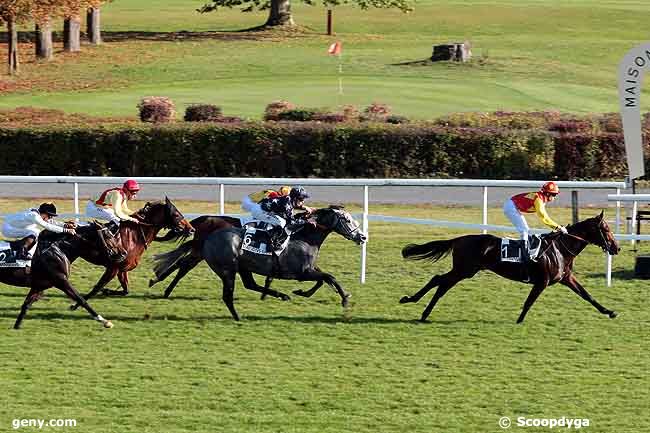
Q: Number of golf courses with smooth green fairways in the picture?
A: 1